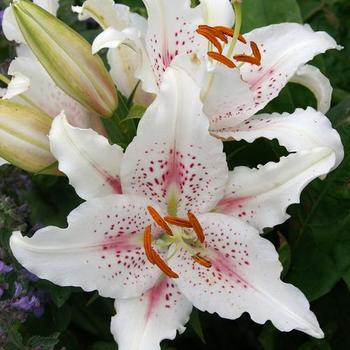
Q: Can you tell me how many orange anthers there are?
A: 12